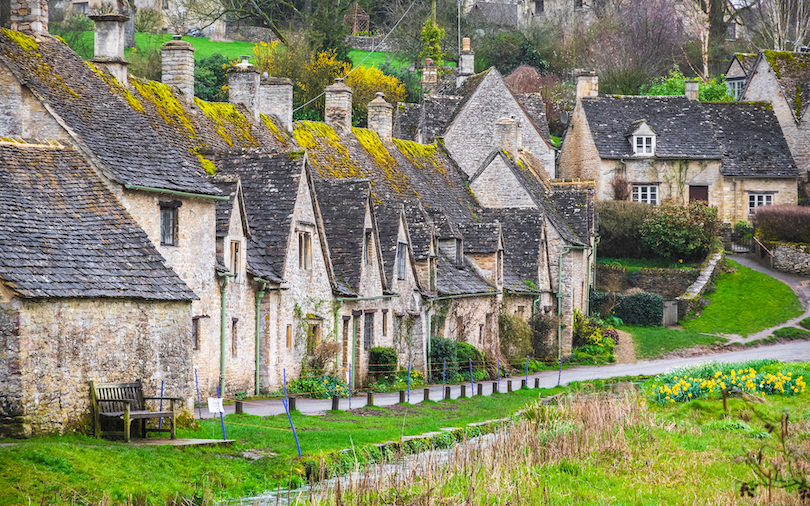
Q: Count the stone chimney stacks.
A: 12